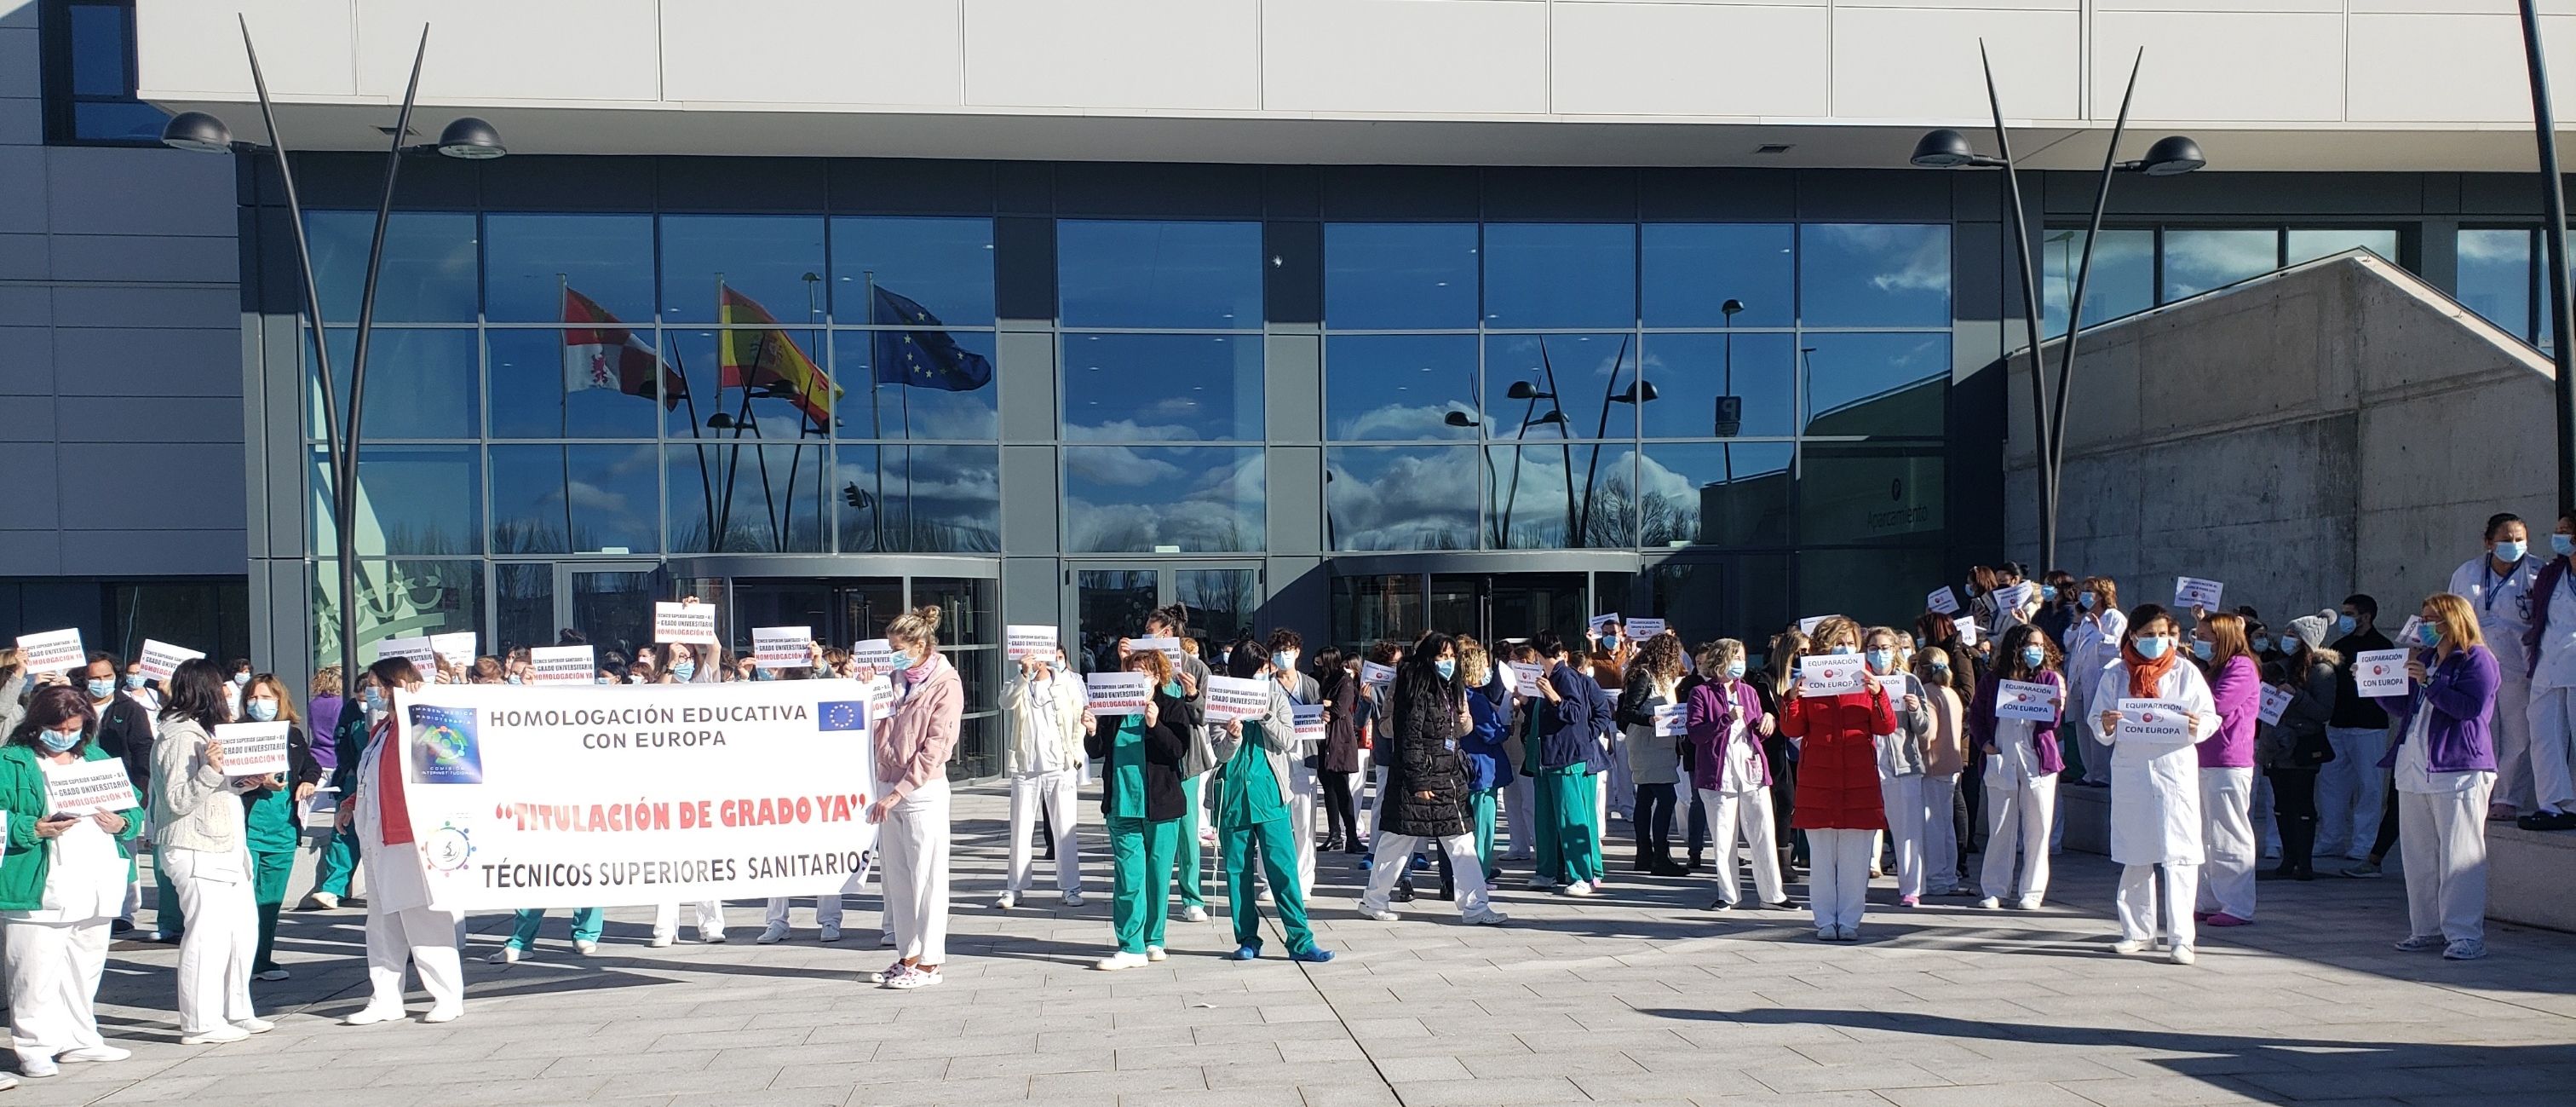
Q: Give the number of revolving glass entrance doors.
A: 2